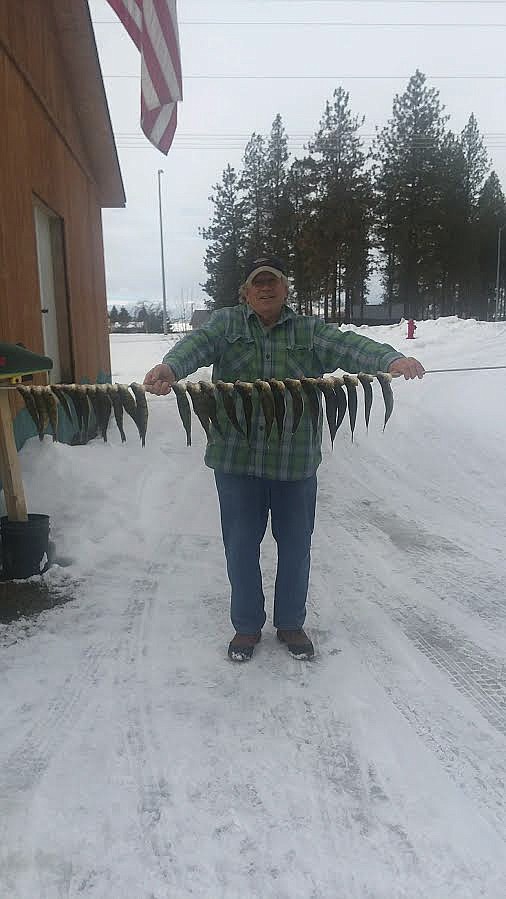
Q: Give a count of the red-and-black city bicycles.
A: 0